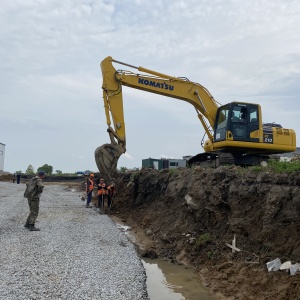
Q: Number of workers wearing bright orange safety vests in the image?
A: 3